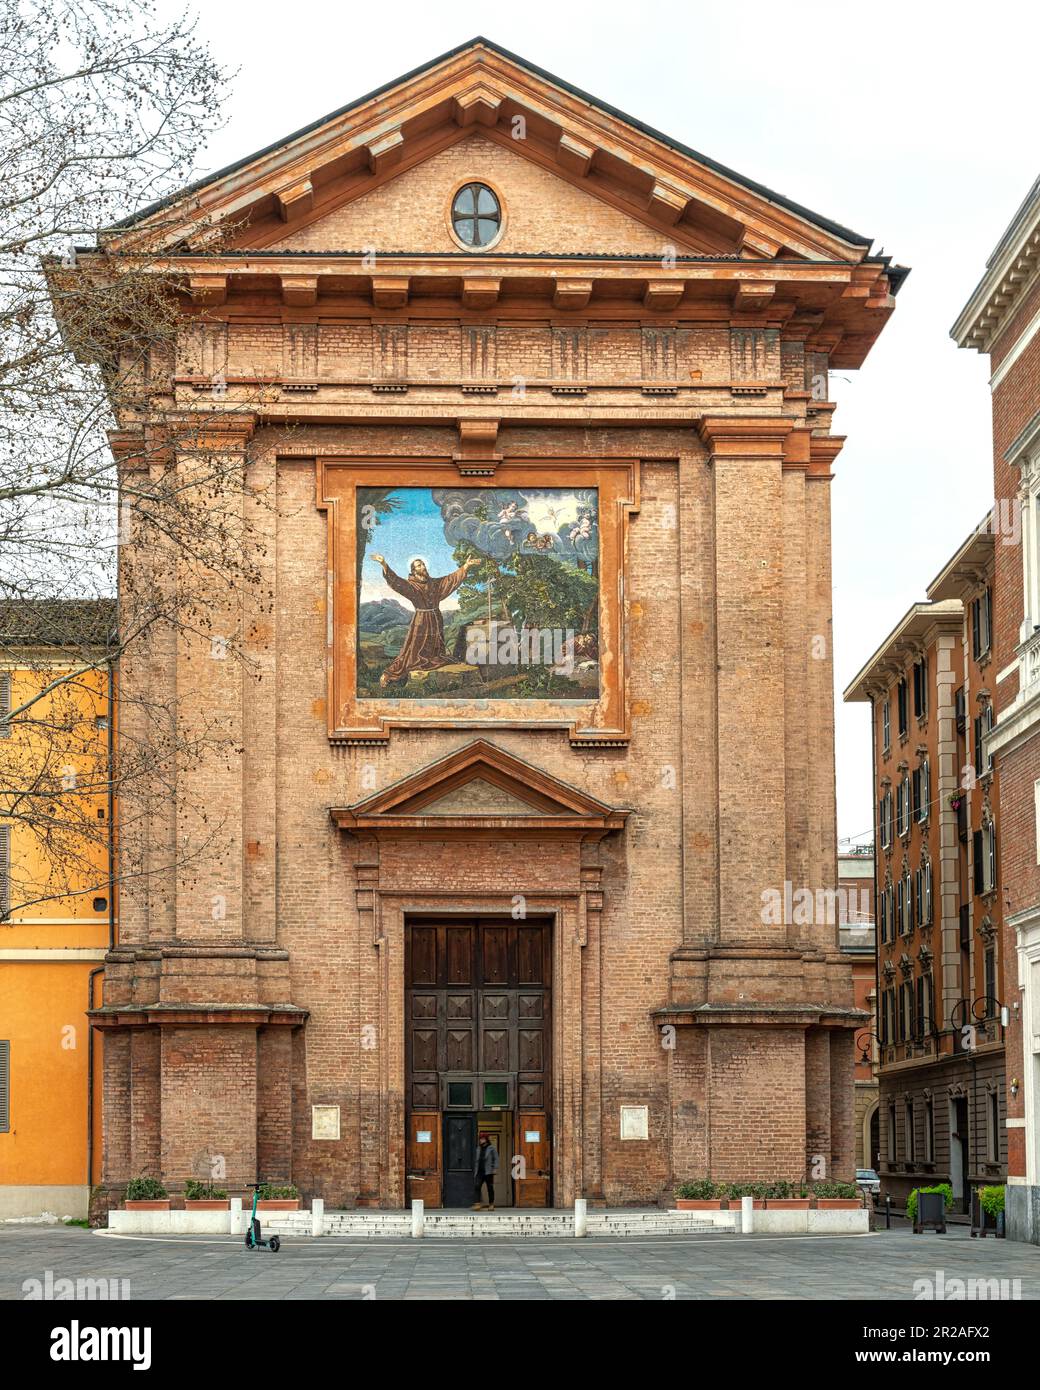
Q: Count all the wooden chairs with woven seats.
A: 0